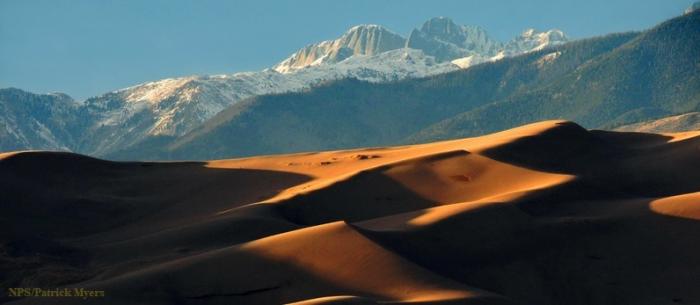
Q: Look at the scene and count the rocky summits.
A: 3